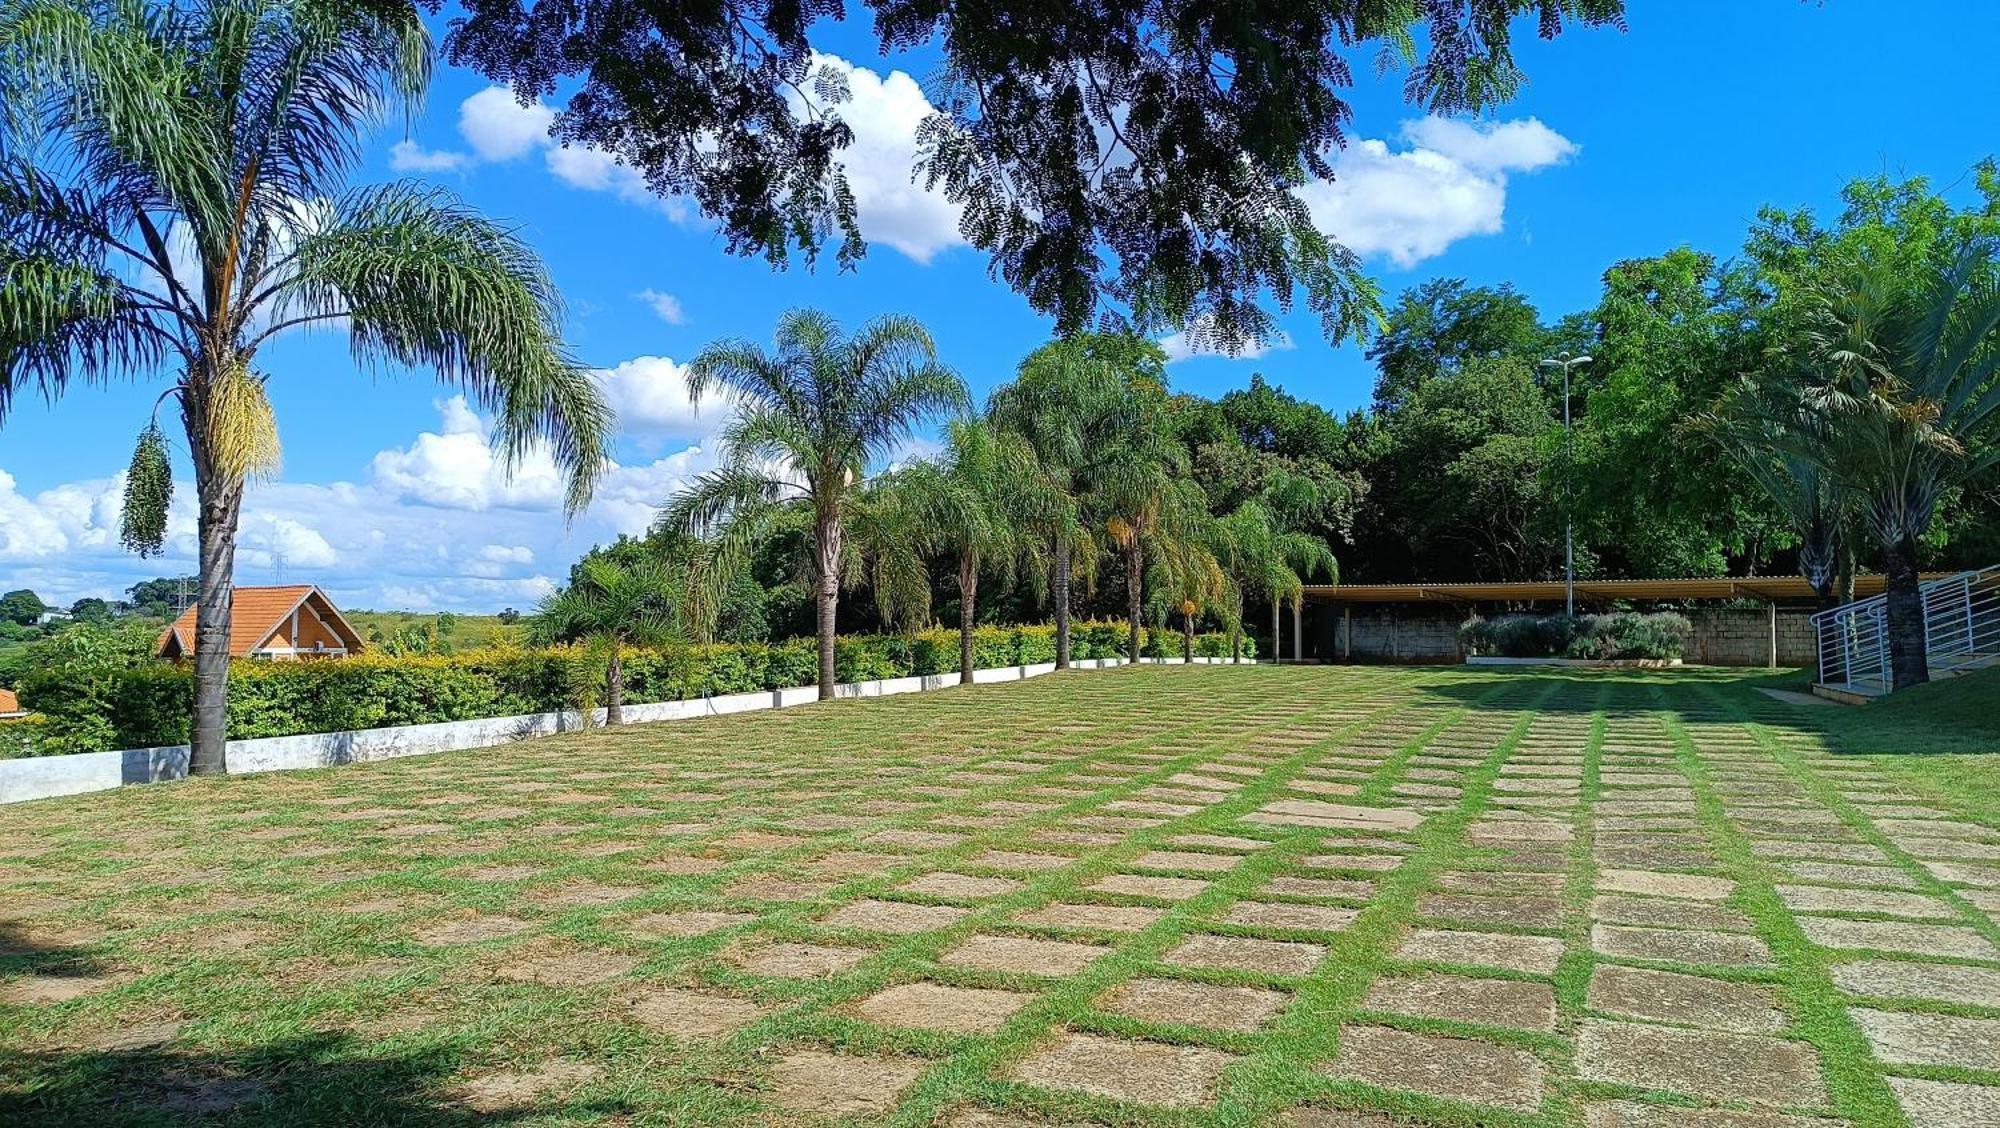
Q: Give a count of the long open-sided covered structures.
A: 1